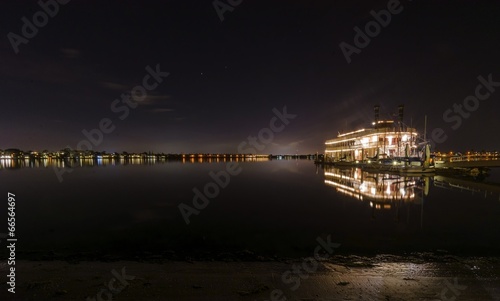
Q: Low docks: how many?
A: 1